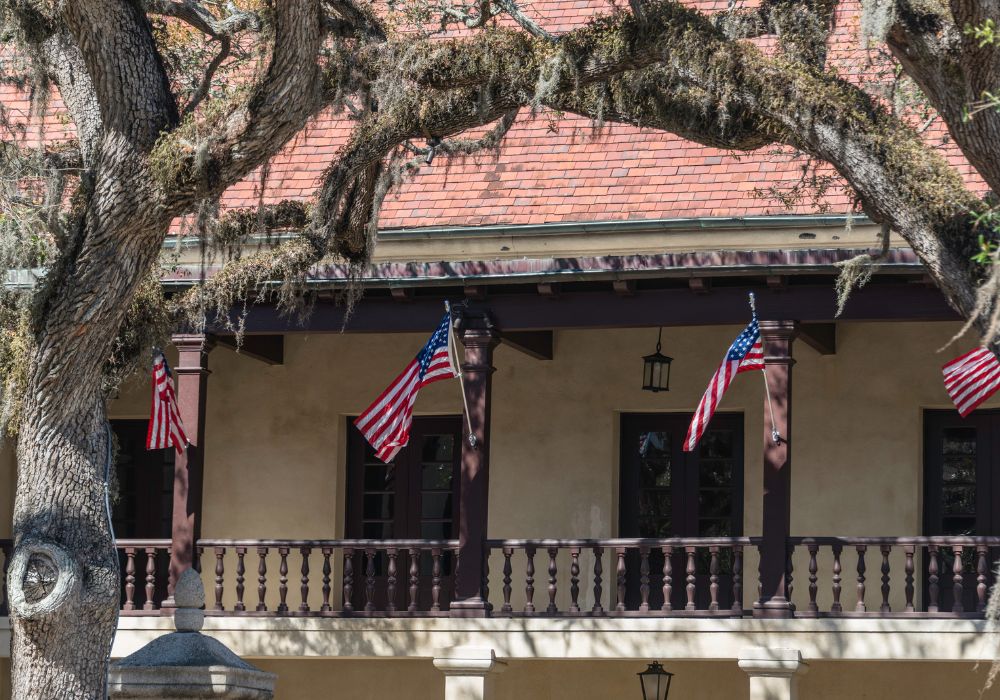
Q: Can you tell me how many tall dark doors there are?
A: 4